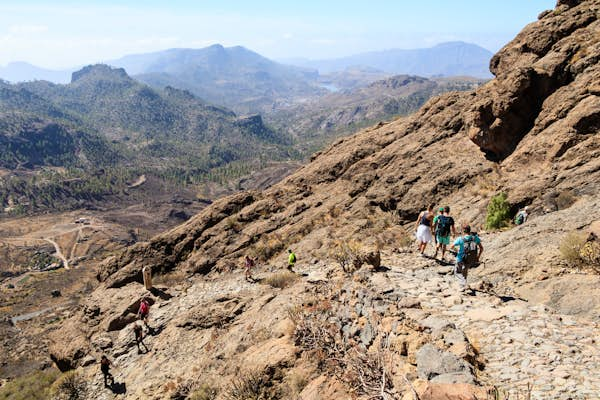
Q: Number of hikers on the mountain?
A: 10